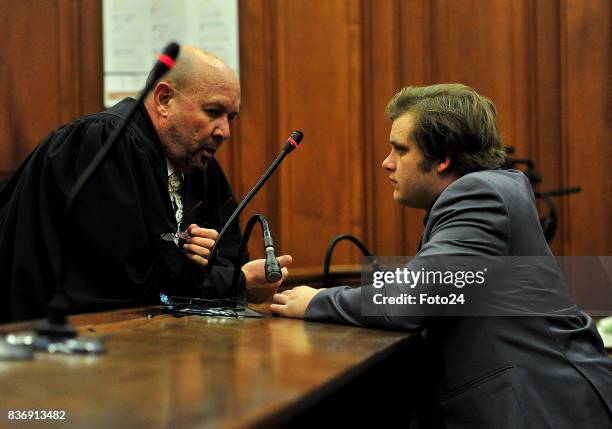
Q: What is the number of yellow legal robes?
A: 0